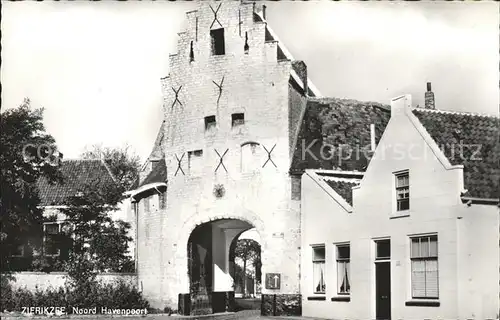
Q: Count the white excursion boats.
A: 0